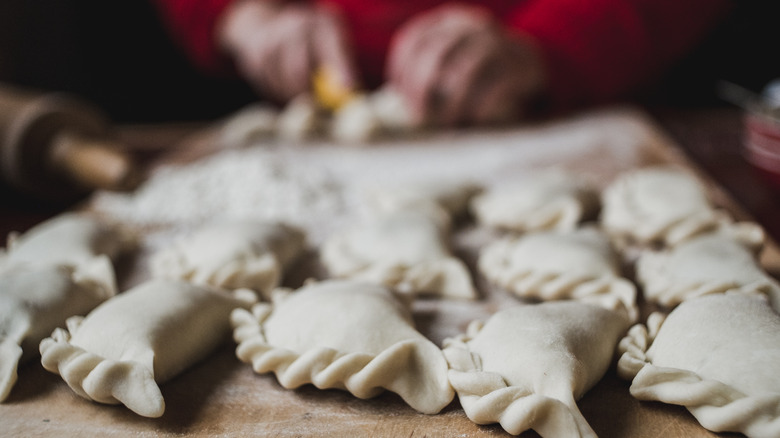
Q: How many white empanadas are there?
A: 13